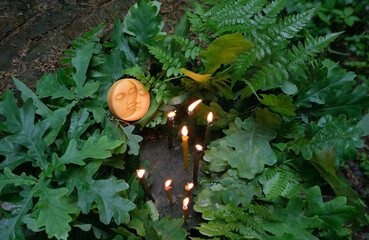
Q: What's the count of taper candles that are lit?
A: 9